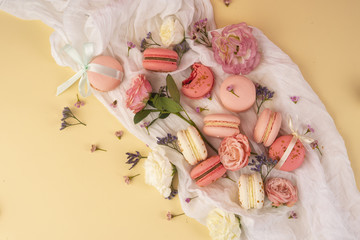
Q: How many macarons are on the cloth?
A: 10